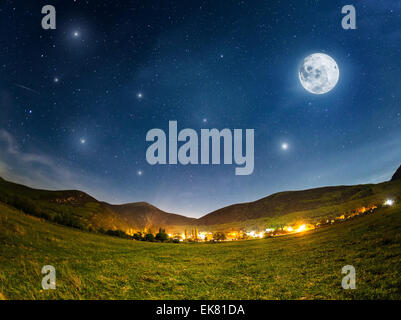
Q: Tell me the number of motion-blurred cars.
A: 0